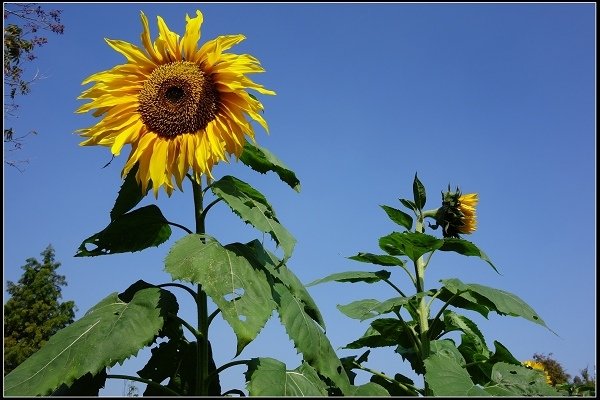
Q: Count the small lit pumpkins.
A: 0